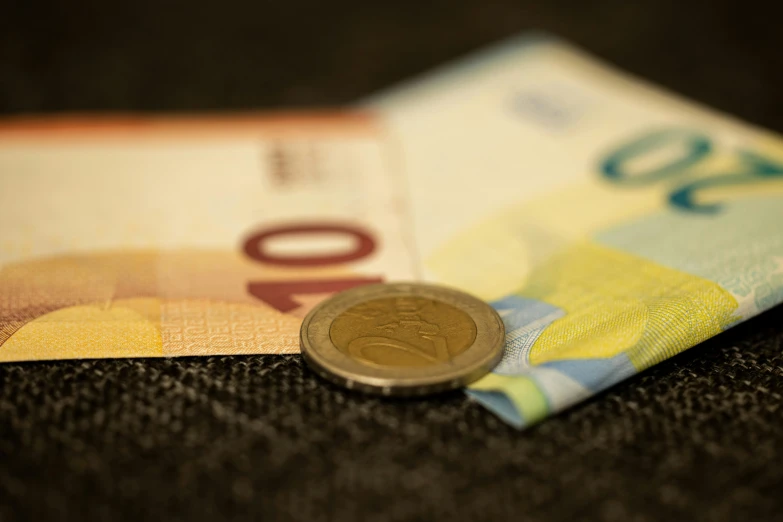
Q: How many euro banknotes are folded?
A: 1